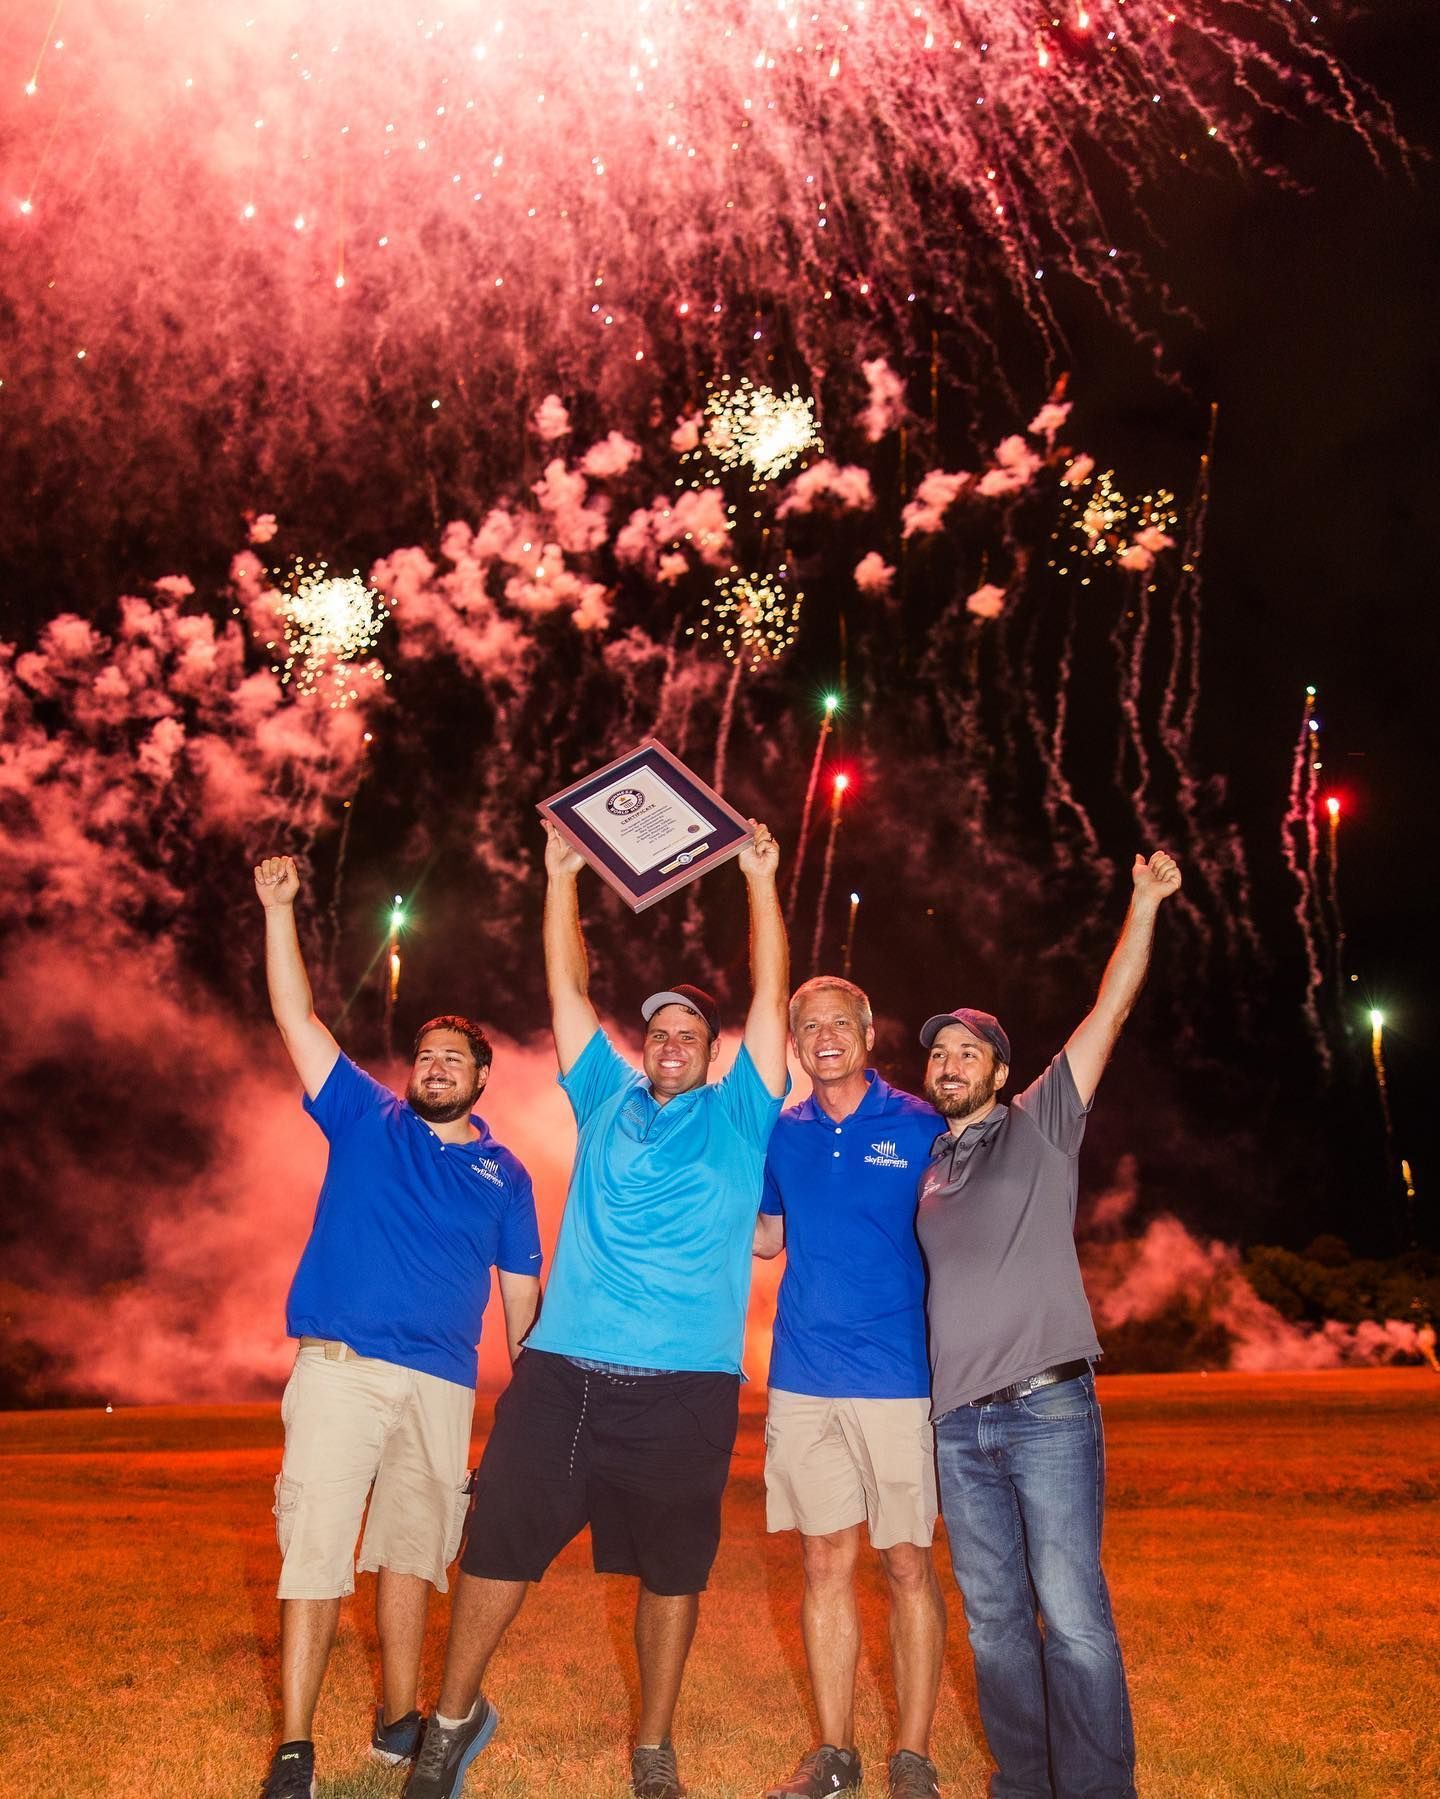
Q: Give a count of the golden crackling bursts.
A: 4